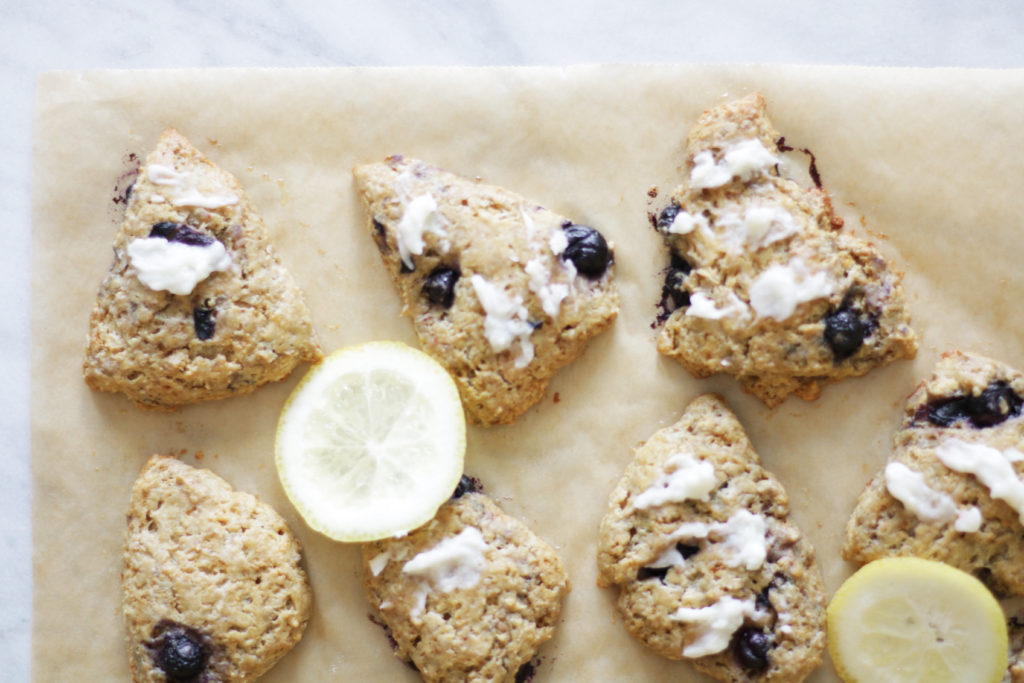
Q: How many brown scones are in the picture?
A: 7